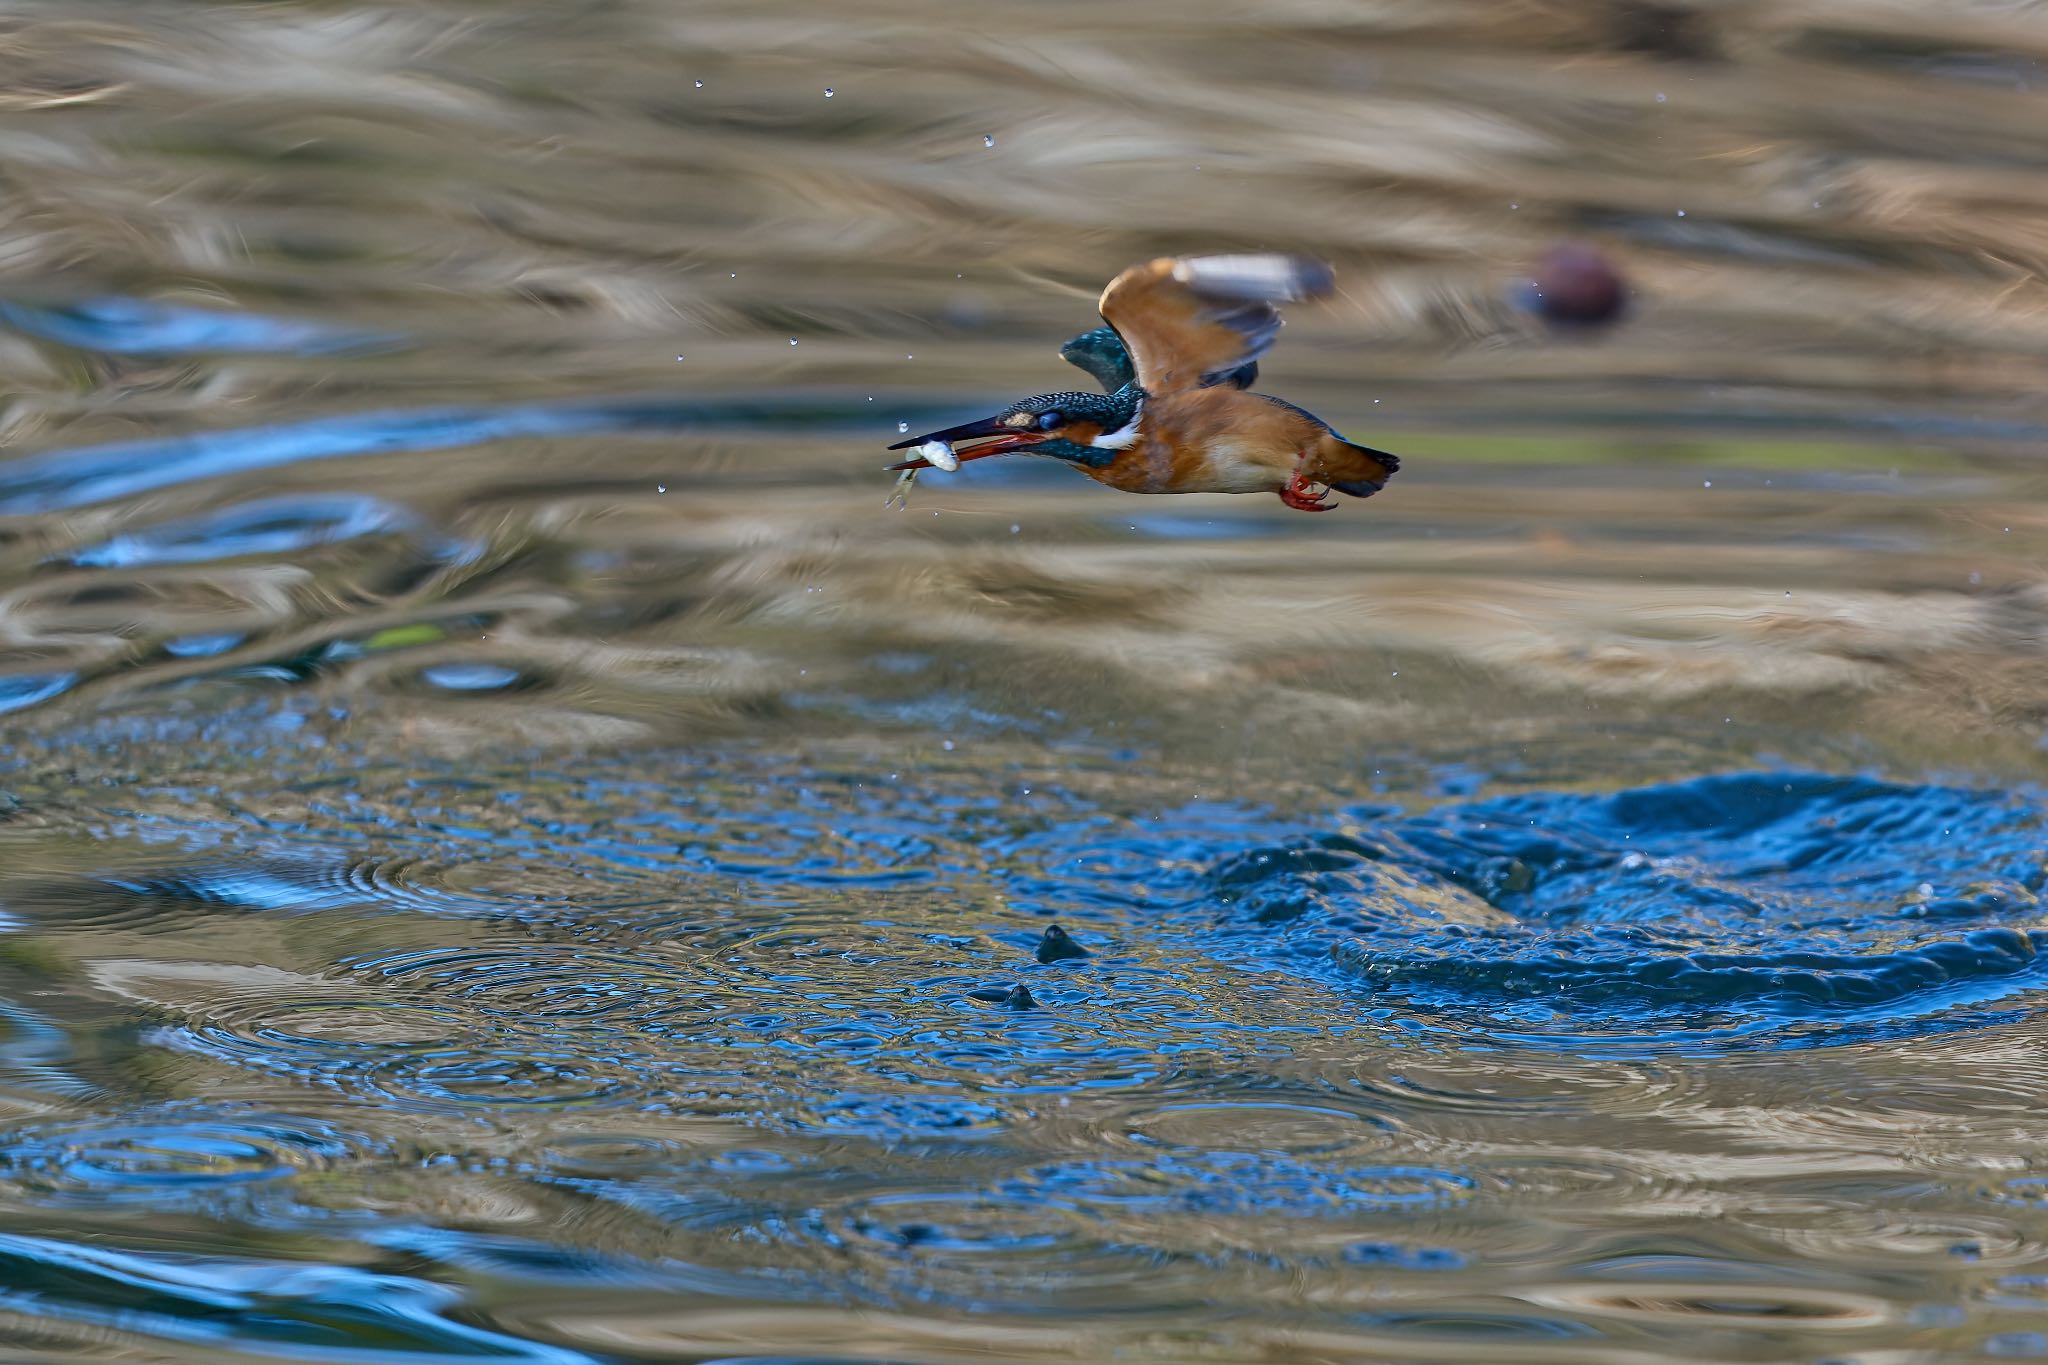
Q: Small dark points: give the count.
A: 2